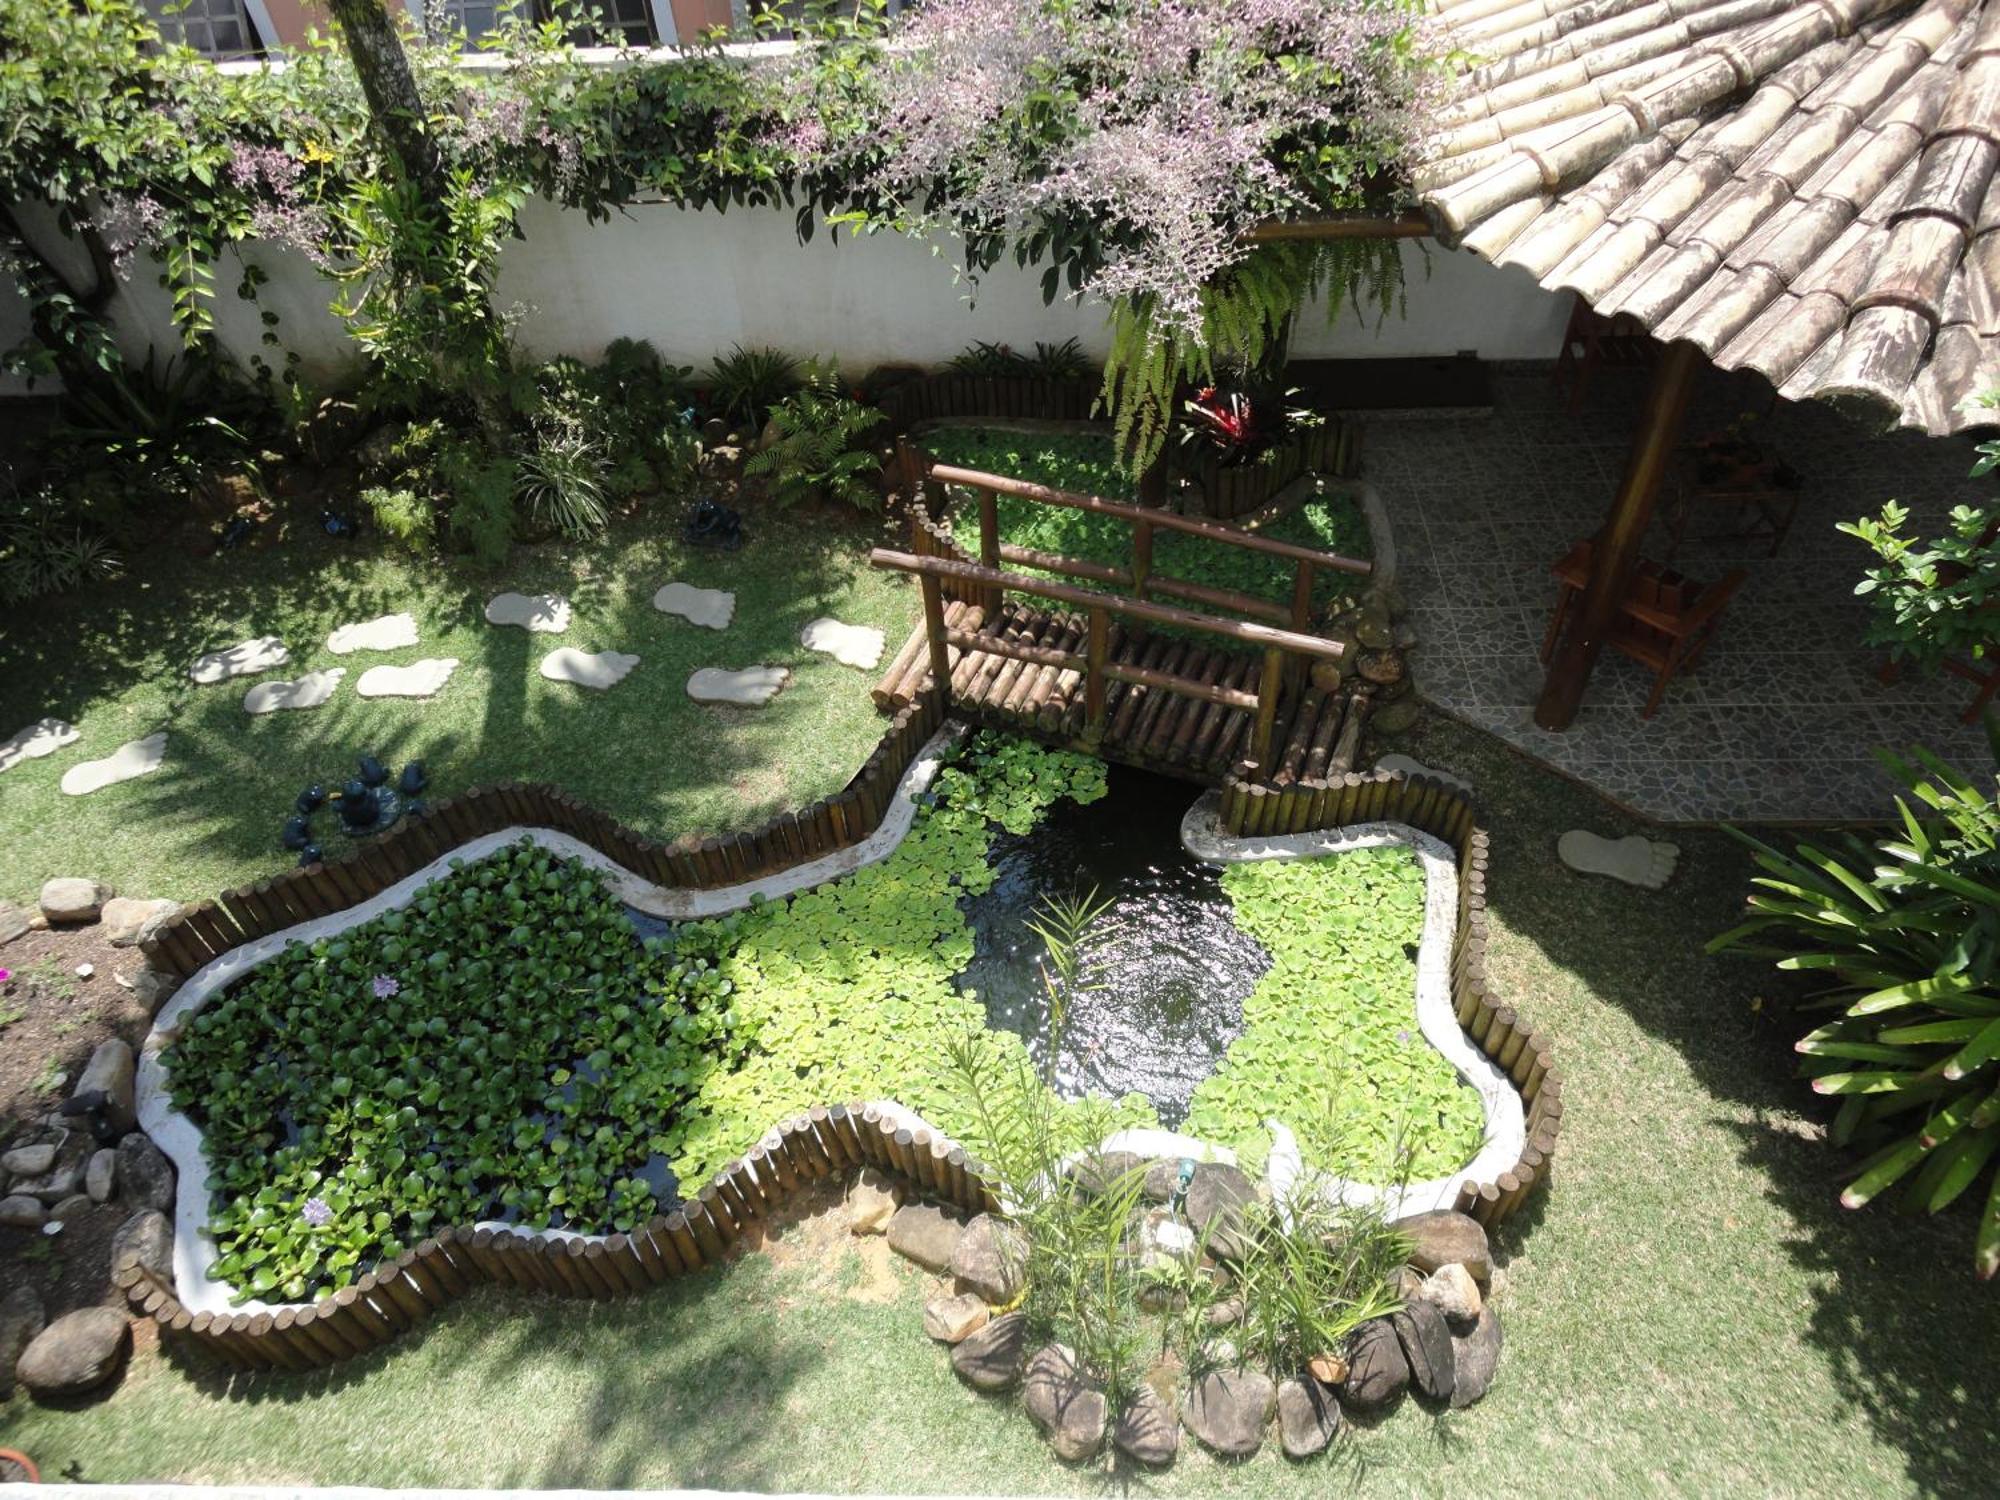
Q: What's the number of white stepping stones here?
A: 13